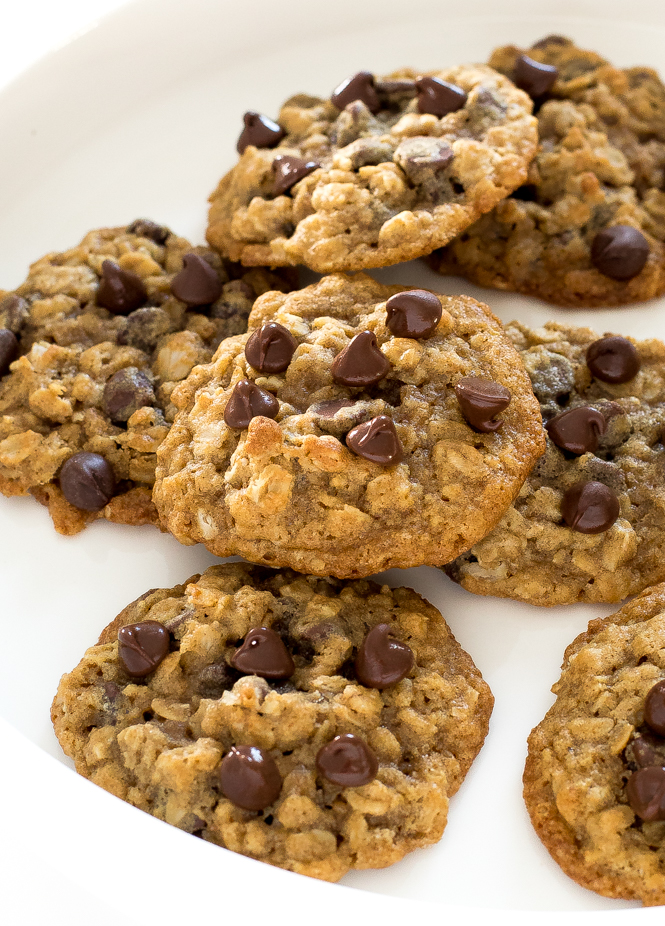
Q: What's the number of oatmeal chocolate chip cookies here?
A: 7